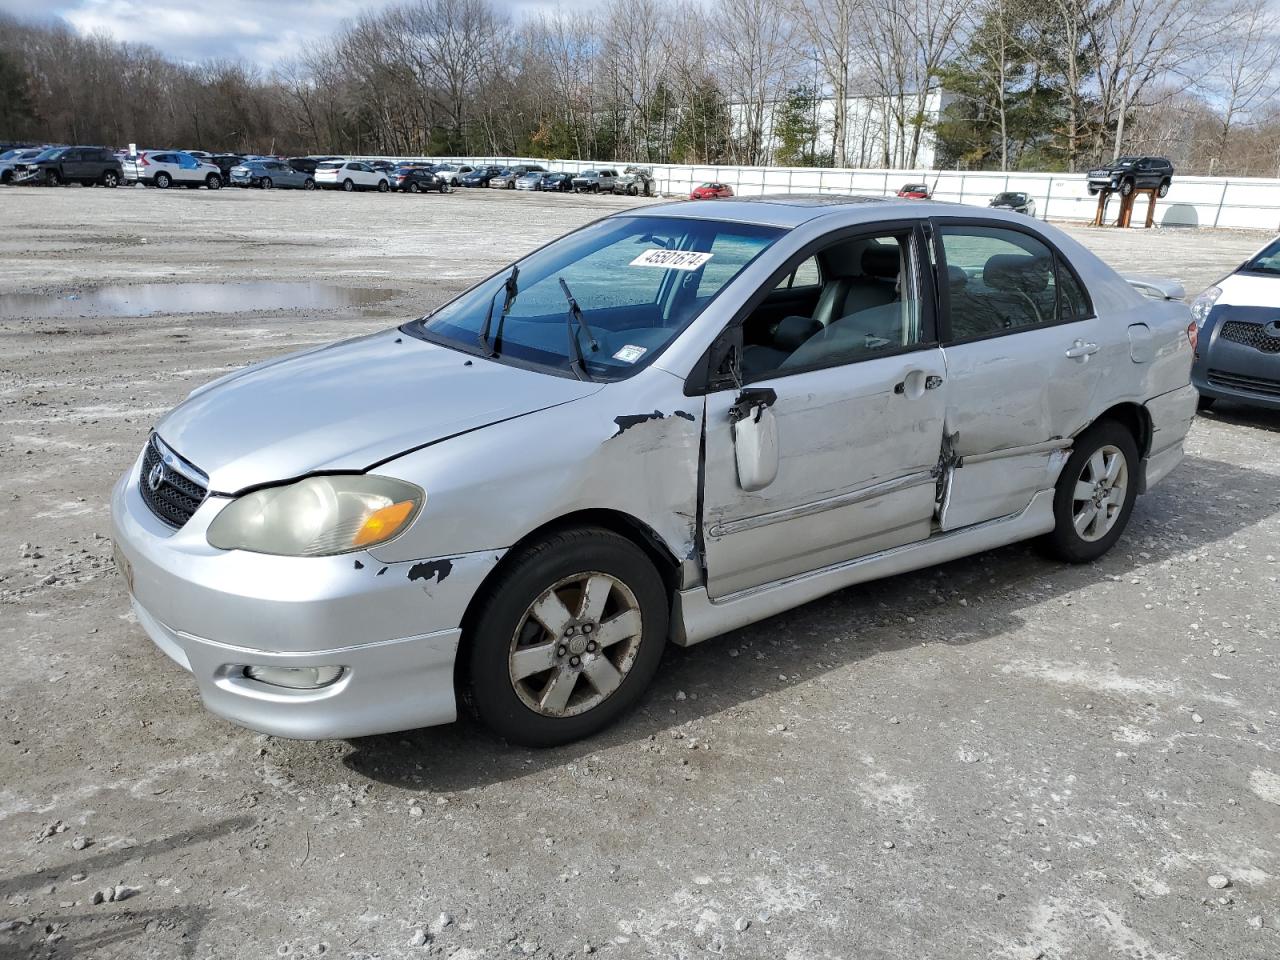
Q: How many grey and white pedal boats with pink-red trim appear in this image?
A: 0